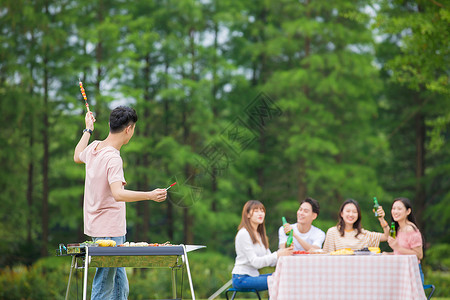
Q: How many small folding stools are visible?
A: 2